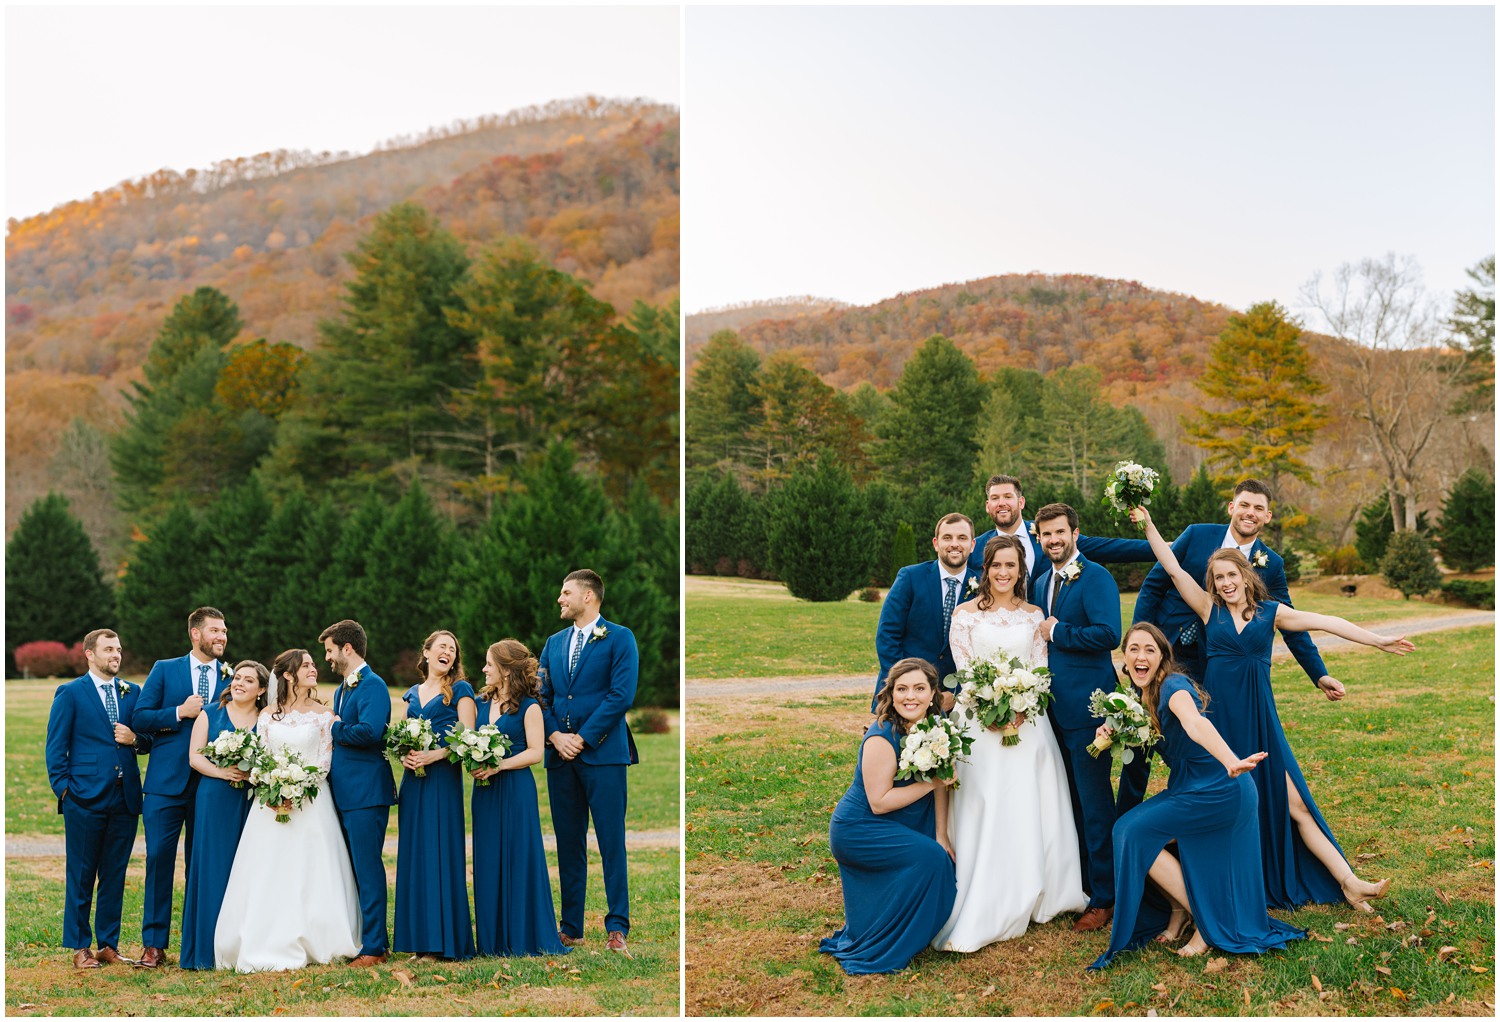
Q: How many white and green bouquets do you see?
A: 8